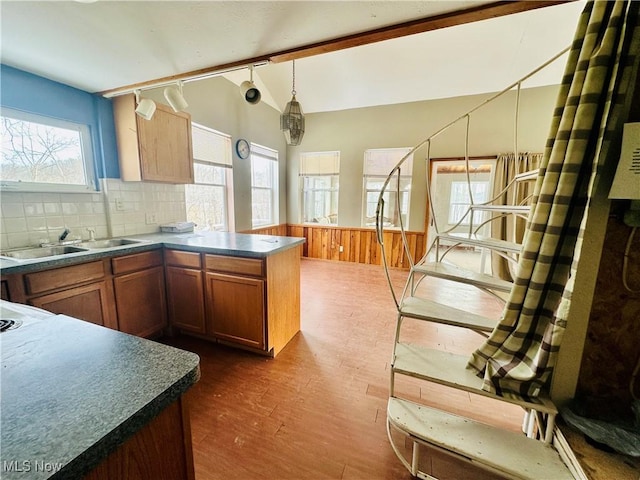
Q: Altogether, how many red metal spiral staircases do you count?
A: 0